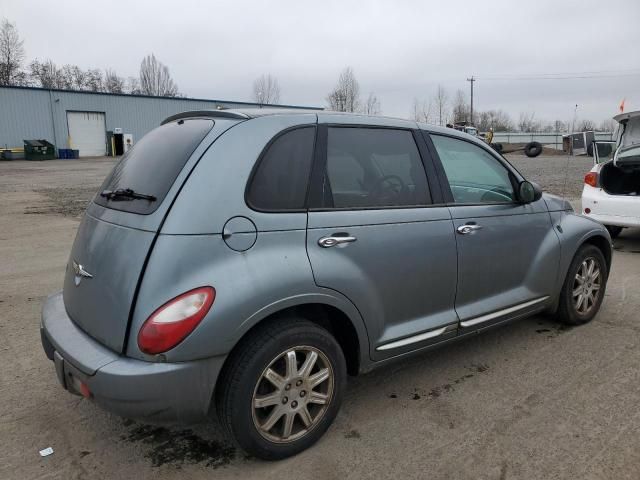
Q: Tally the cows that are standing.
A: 0